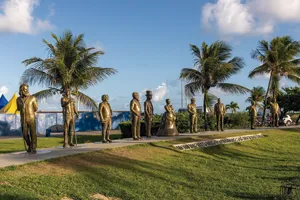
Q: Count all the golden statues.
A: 10